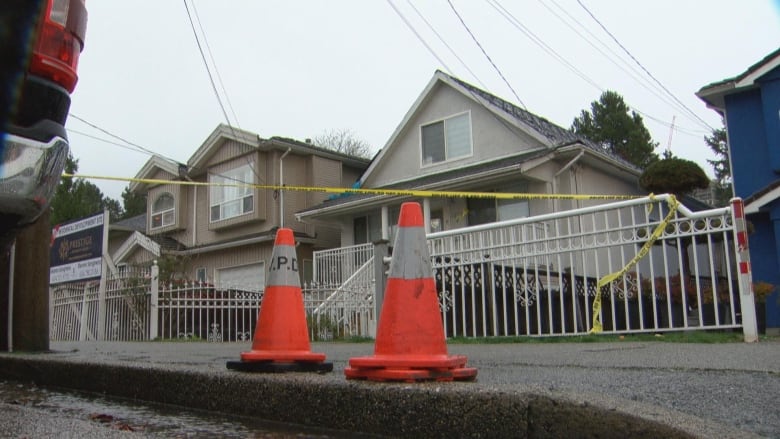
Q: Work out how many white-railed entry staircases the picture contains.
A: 1